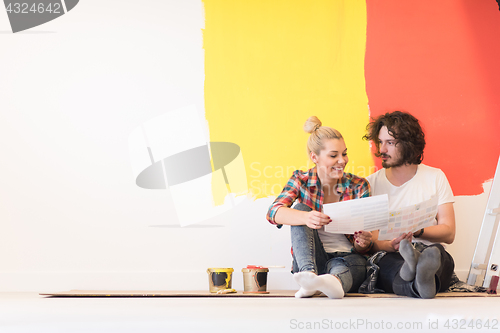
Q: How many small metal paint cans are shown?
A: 2